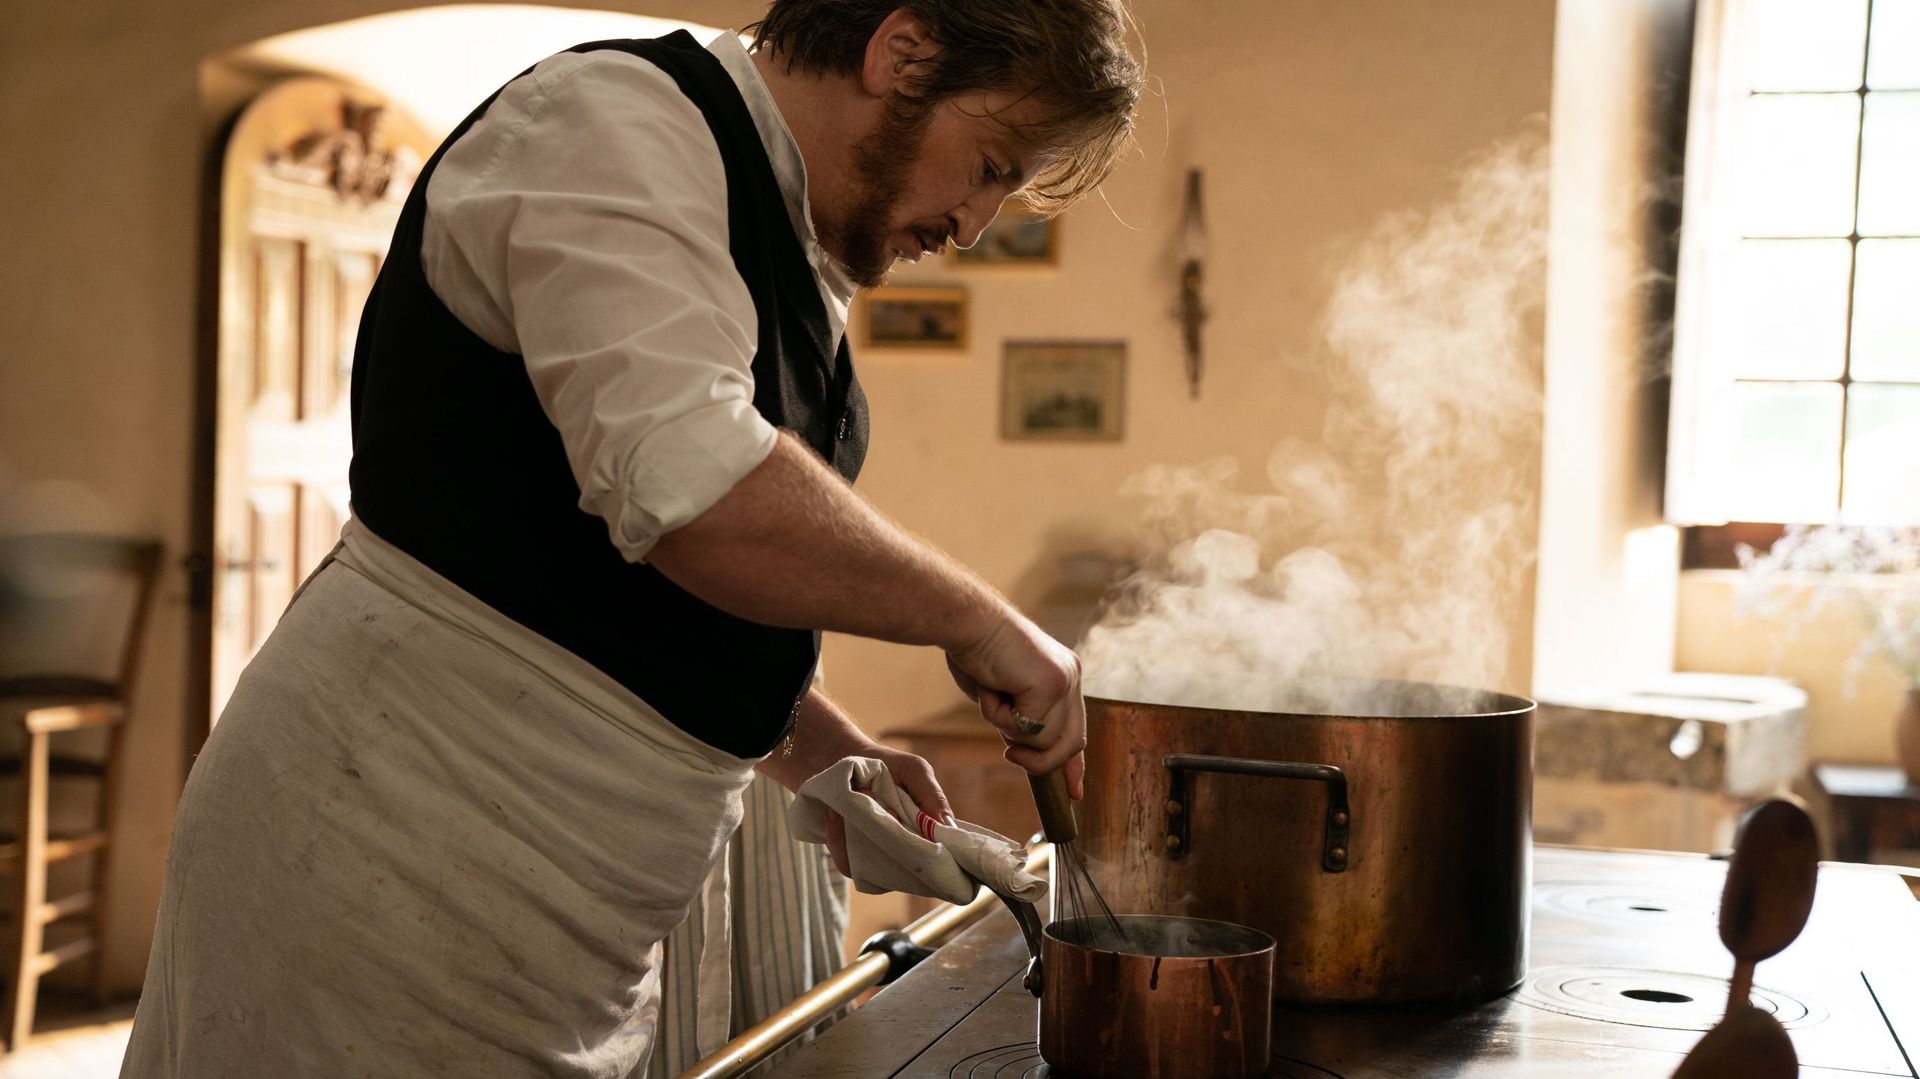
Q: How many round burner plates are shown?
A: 3